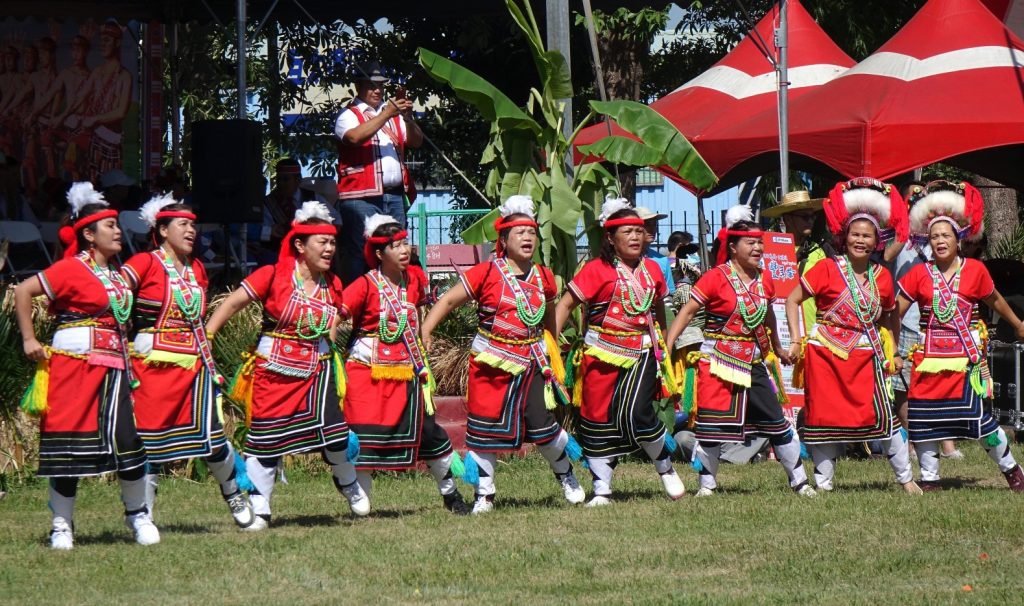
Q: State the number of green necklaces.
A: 9